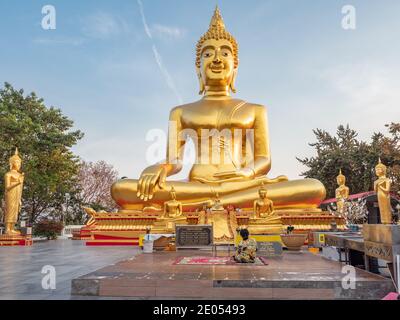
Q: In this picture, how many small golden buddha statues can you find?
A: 5